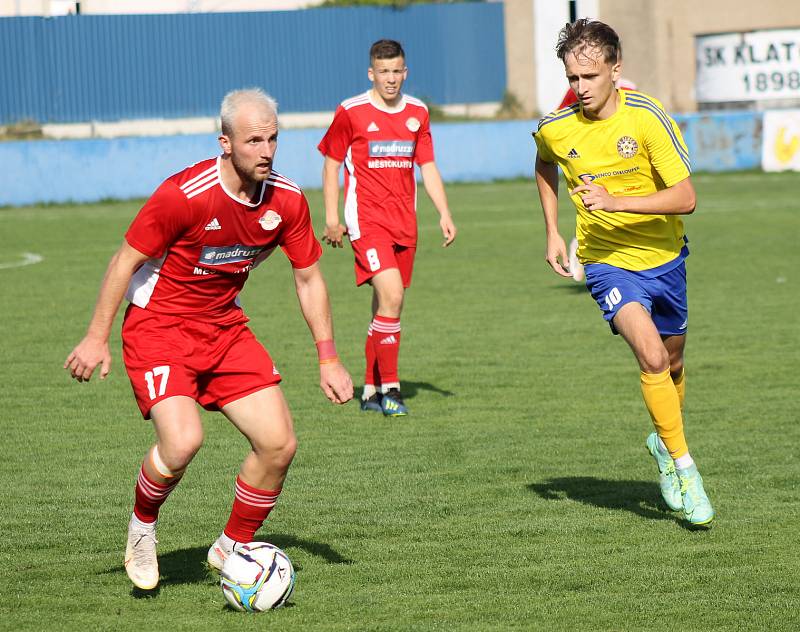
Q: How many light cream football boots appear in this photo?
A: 2